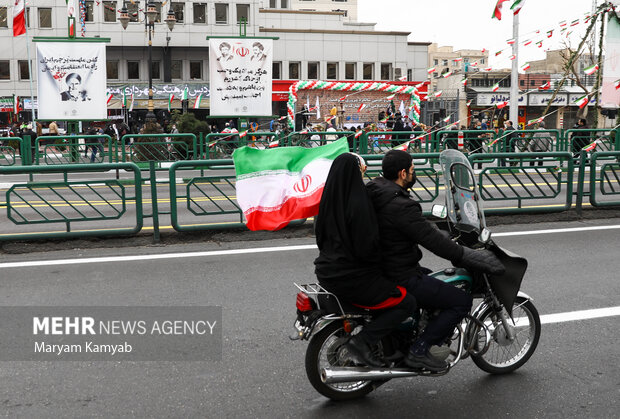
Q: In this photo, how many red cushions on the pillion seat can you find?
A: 1